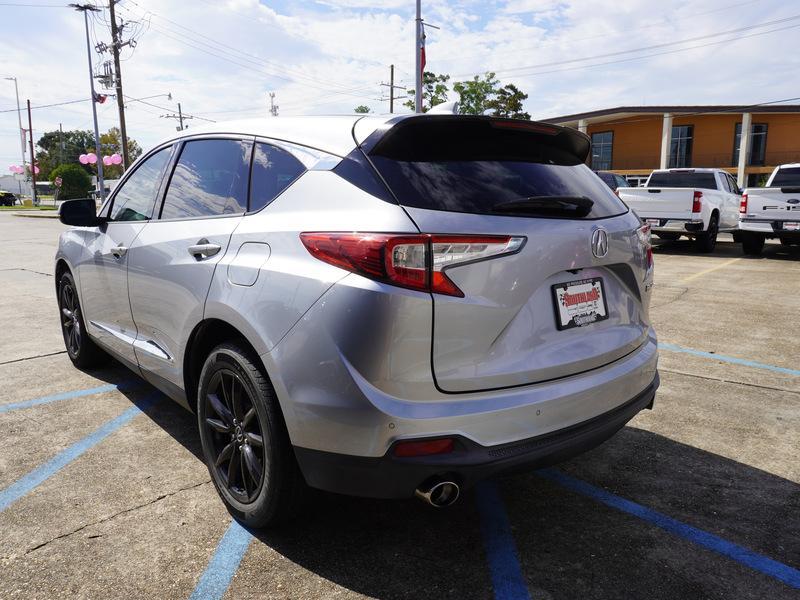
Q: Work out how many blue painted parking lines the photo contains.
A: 6